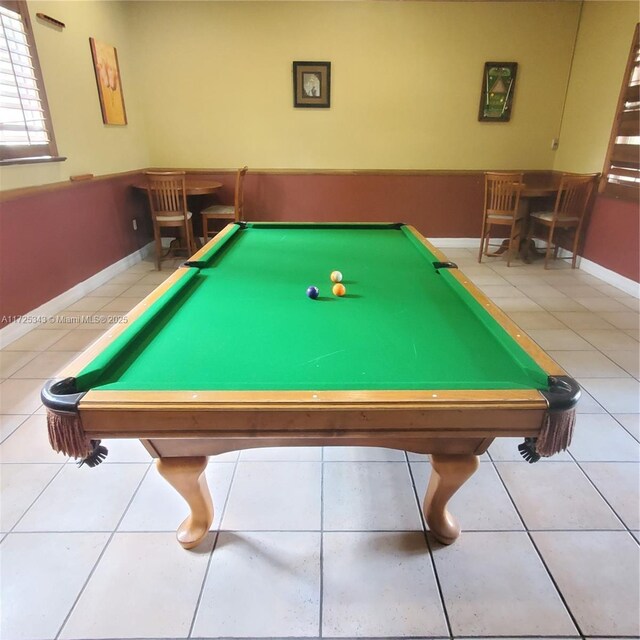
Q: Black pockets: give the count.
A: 6